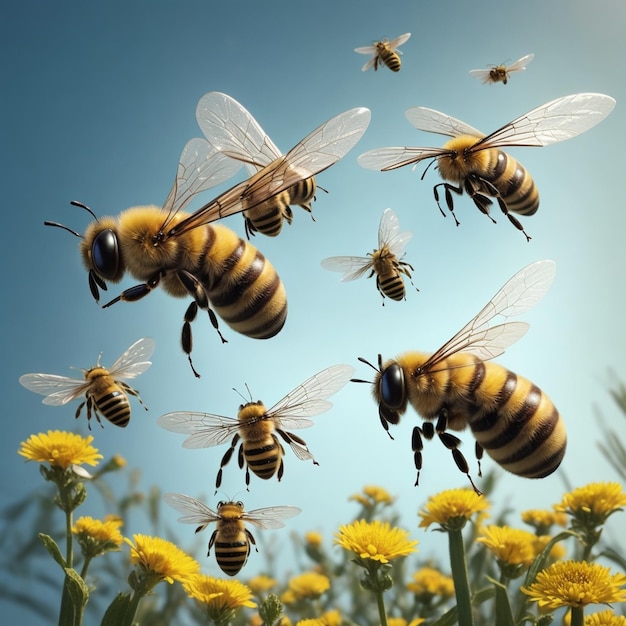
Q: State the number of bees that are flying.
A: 10